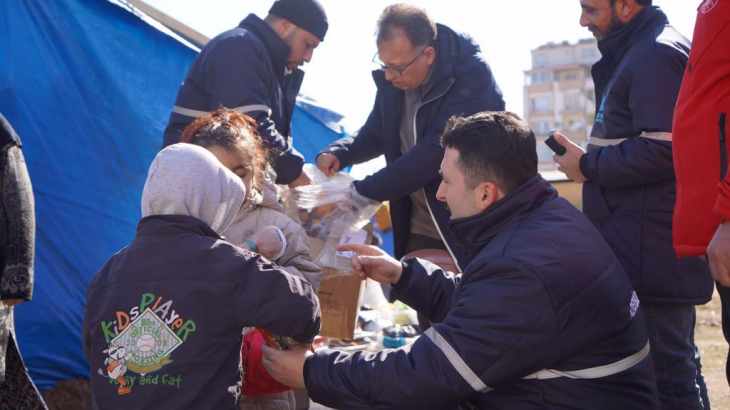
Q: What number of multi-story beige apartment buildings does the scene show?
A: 1